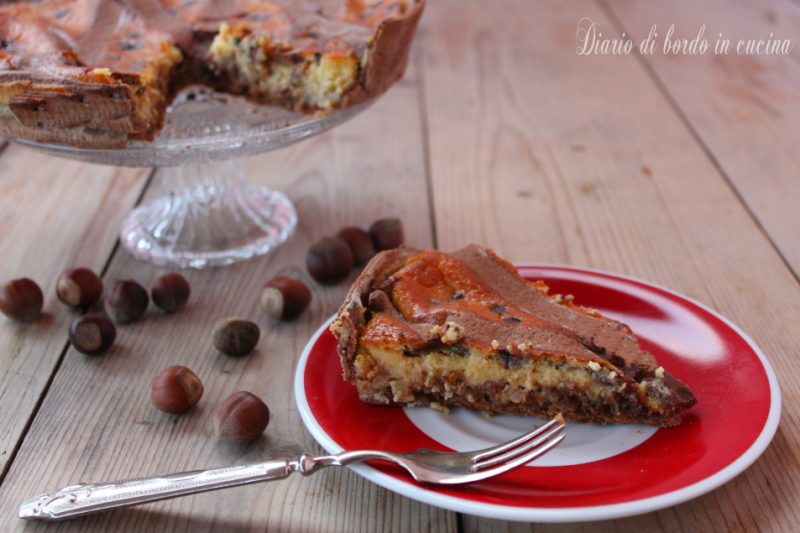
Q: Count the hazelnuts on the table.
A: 12